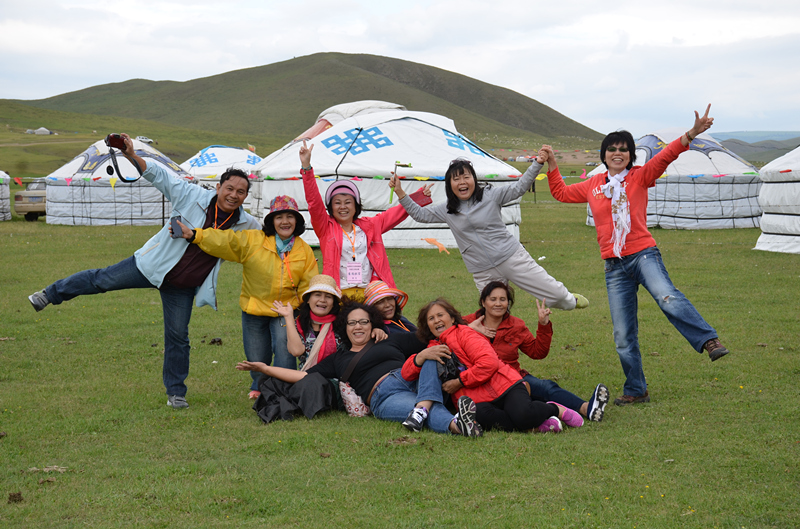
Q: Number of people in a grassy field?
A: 10